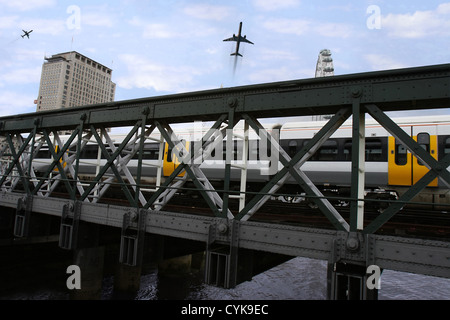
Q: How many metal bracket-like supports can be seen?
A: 5